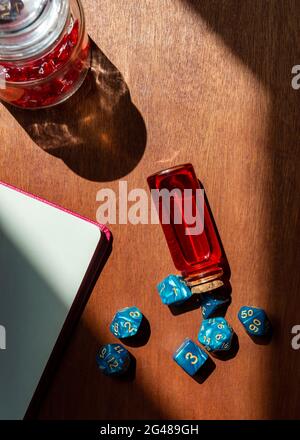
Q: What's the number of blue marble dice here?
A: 7